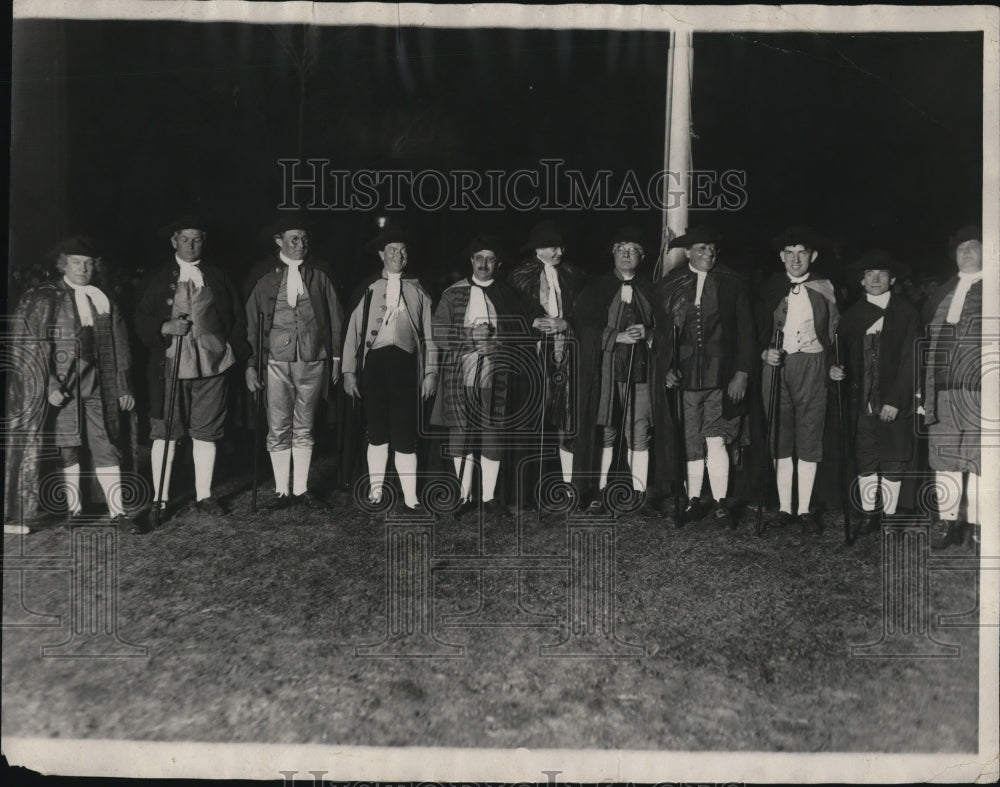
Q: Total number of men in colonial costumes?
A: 11